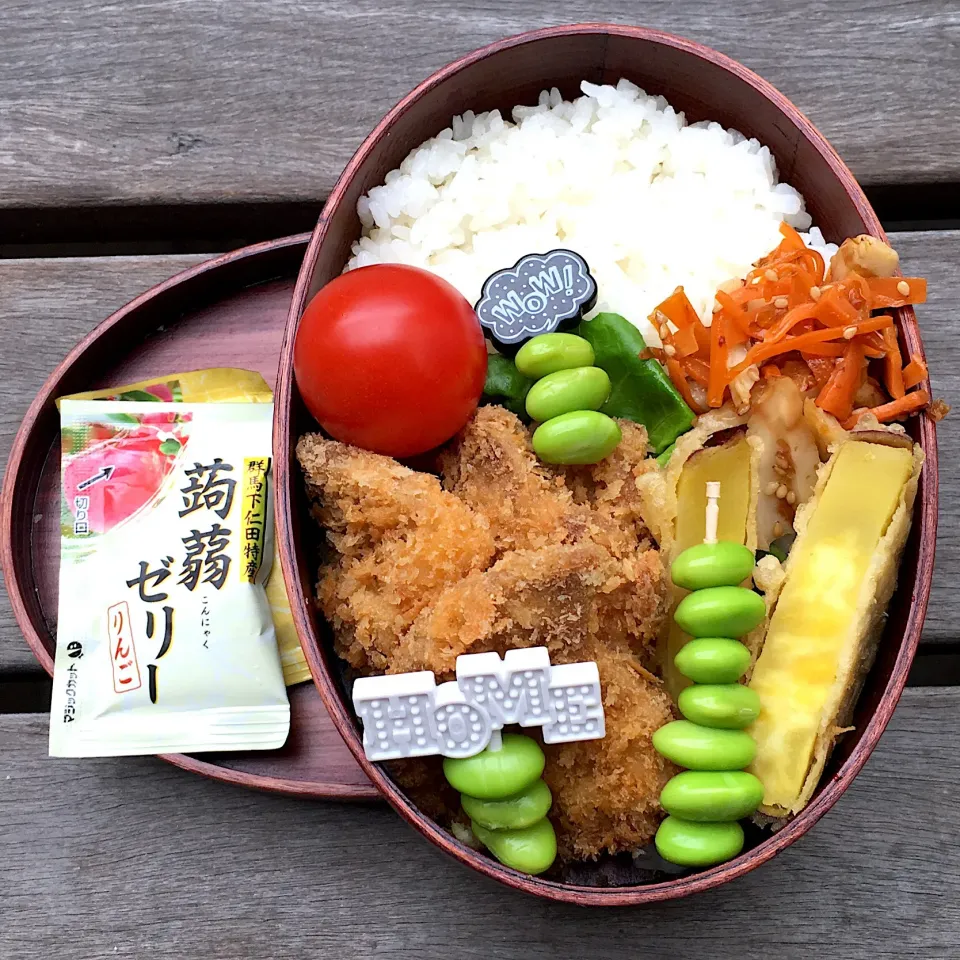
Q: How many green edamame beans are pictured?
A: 13